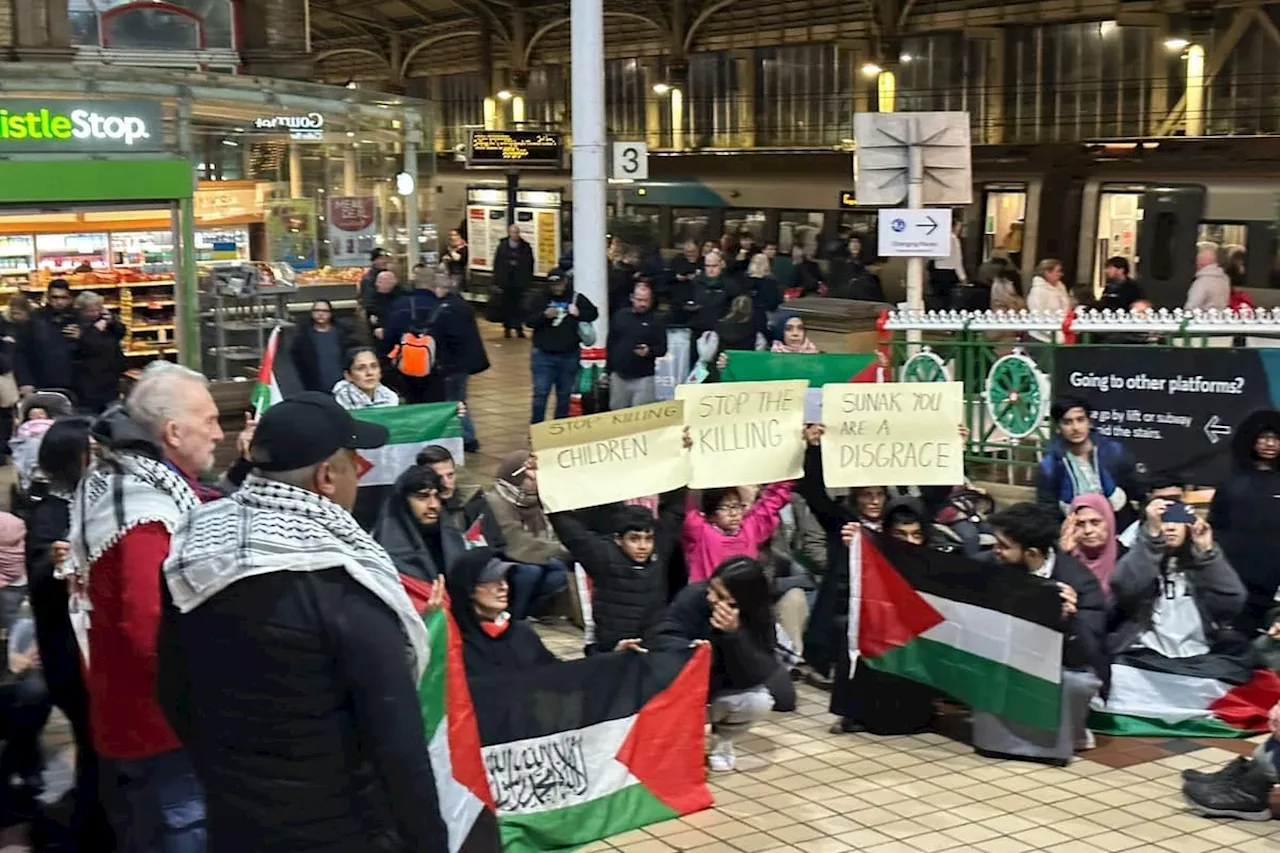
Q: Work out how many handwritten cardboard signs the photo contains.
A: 3